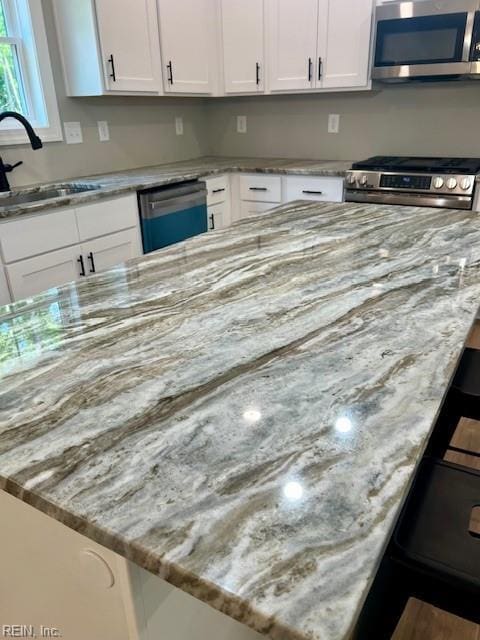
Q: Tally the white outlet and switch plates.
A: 5